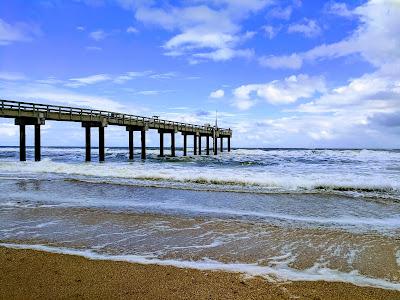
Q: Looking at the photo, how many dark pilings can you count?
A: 15